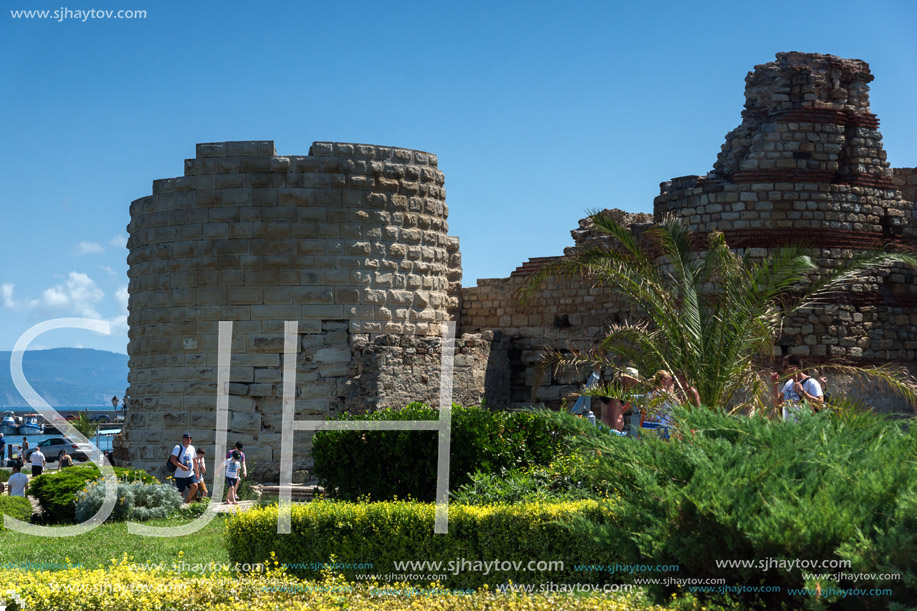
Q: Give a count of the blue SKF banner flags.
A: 0